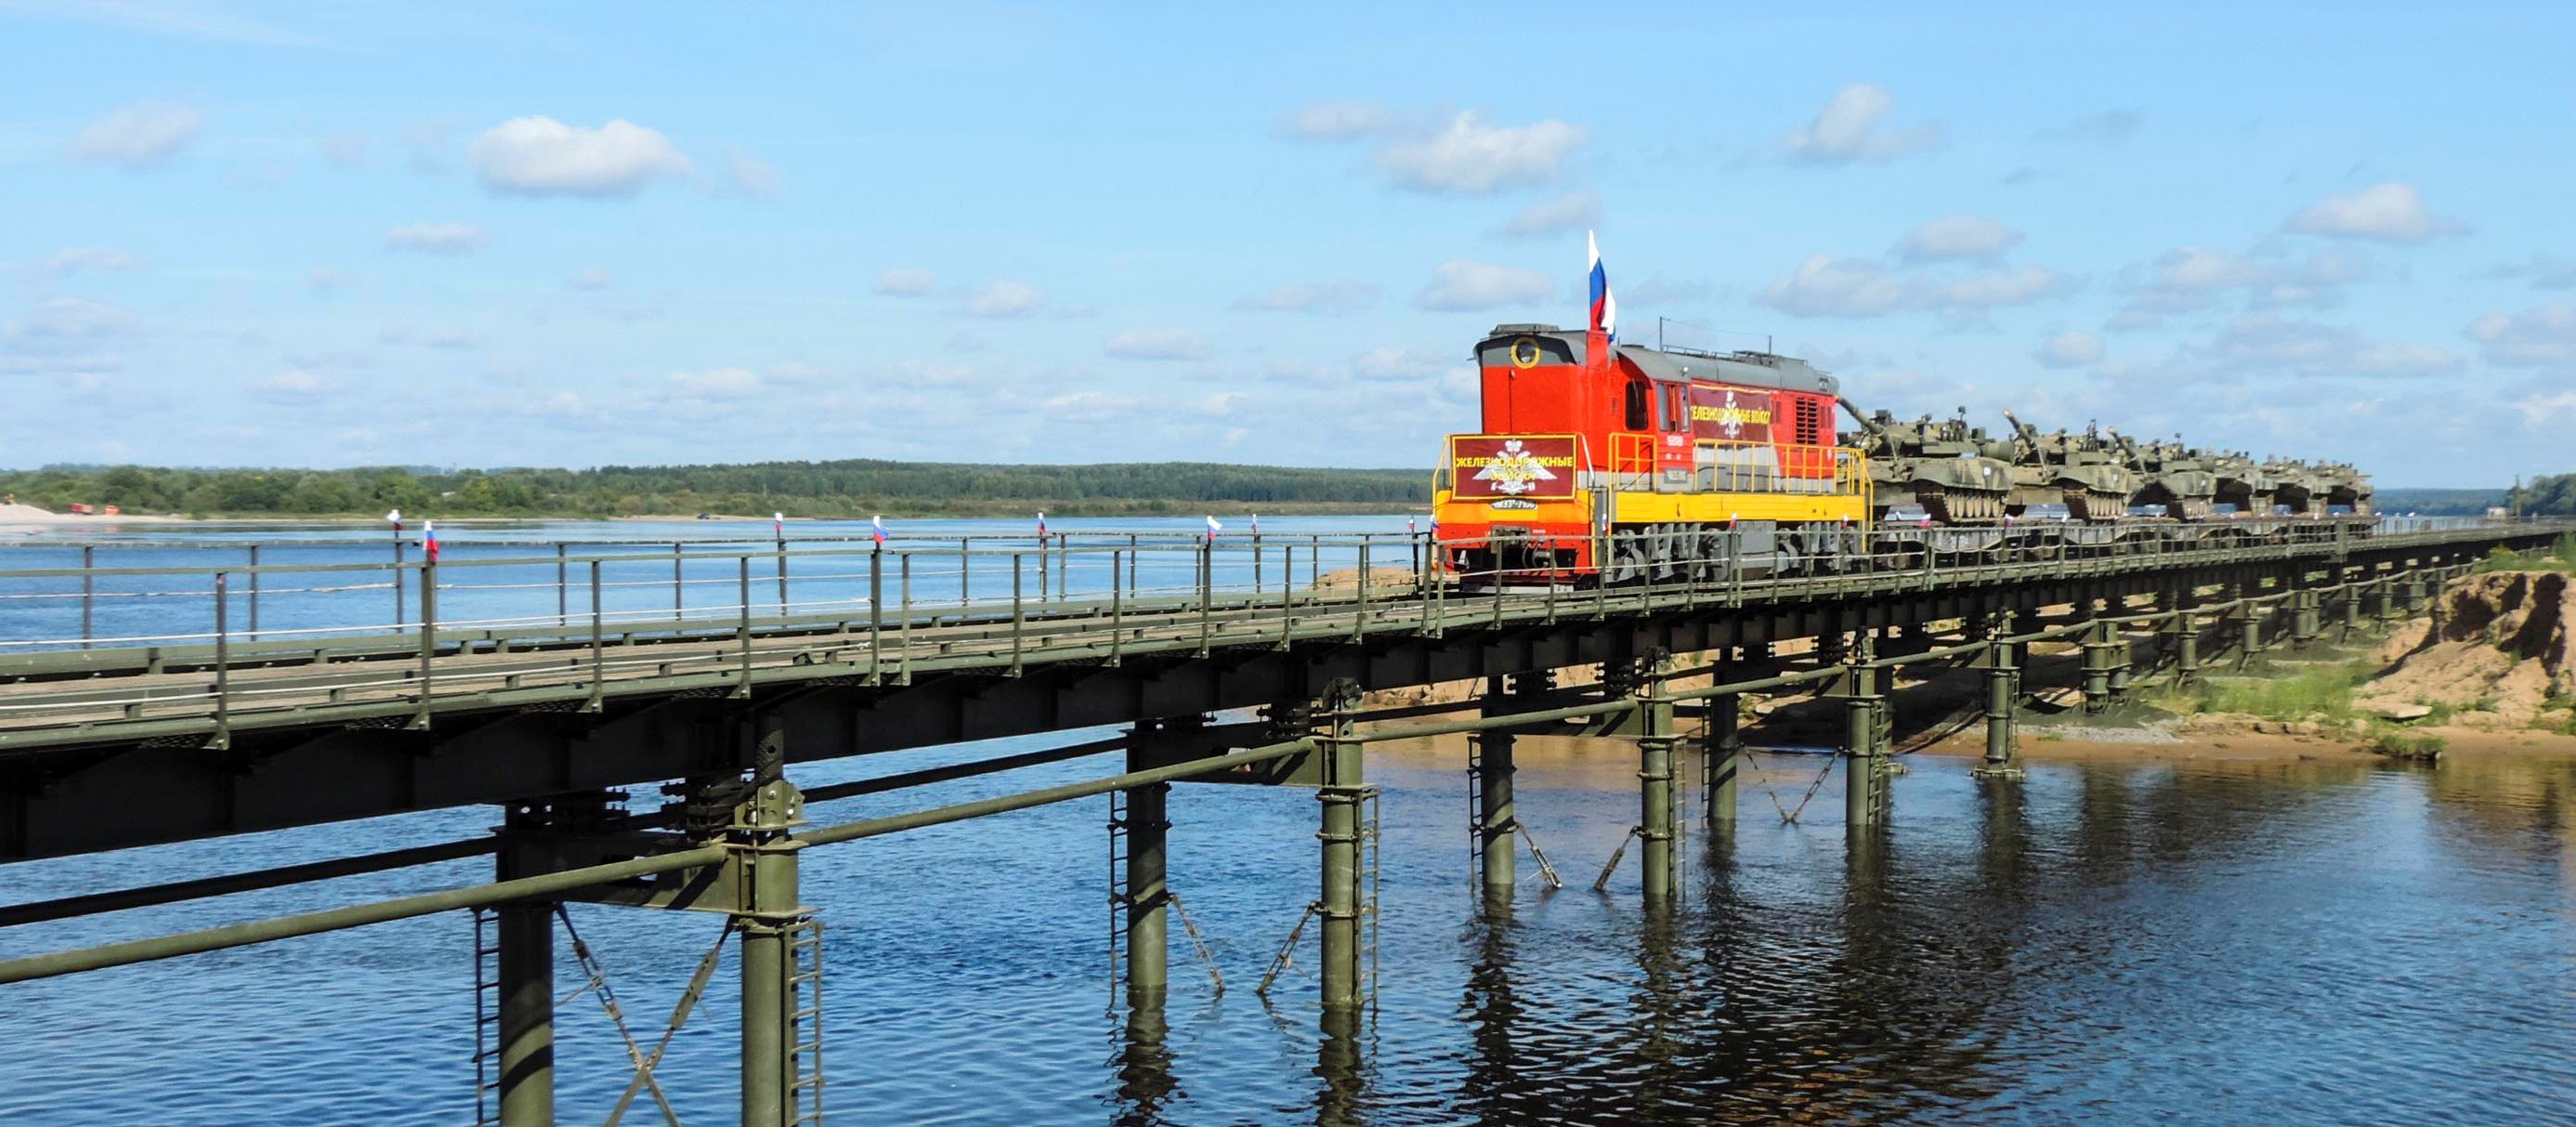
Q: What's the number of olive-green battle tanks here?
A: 6